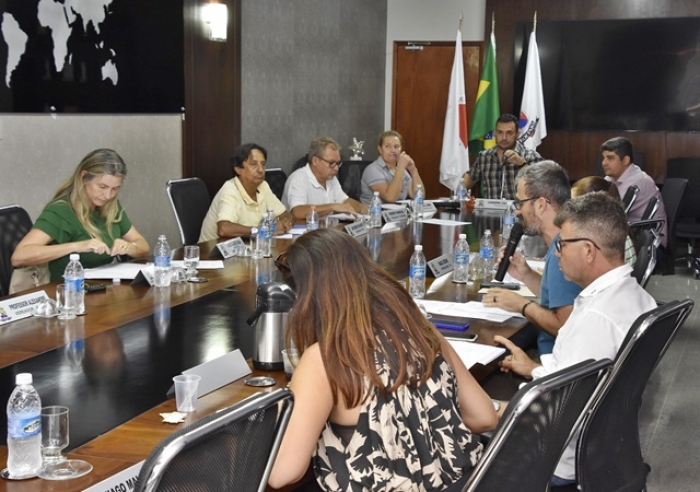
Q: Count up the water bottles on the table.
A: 13